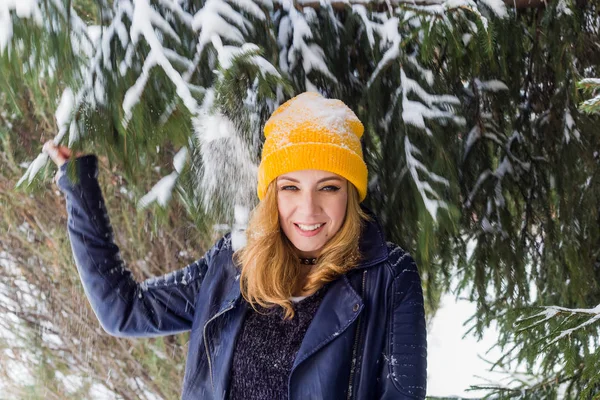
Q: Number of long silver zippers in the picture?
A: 2